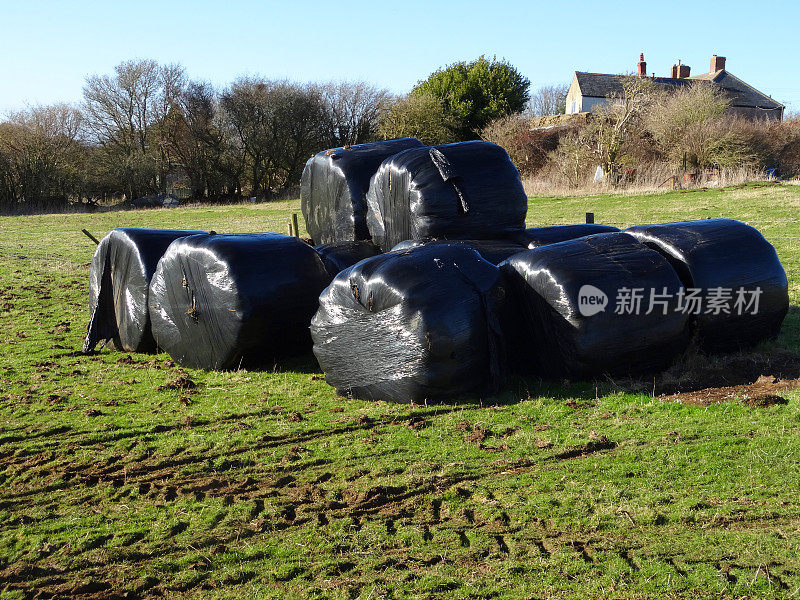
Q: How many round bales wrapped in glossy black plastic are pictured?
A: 10